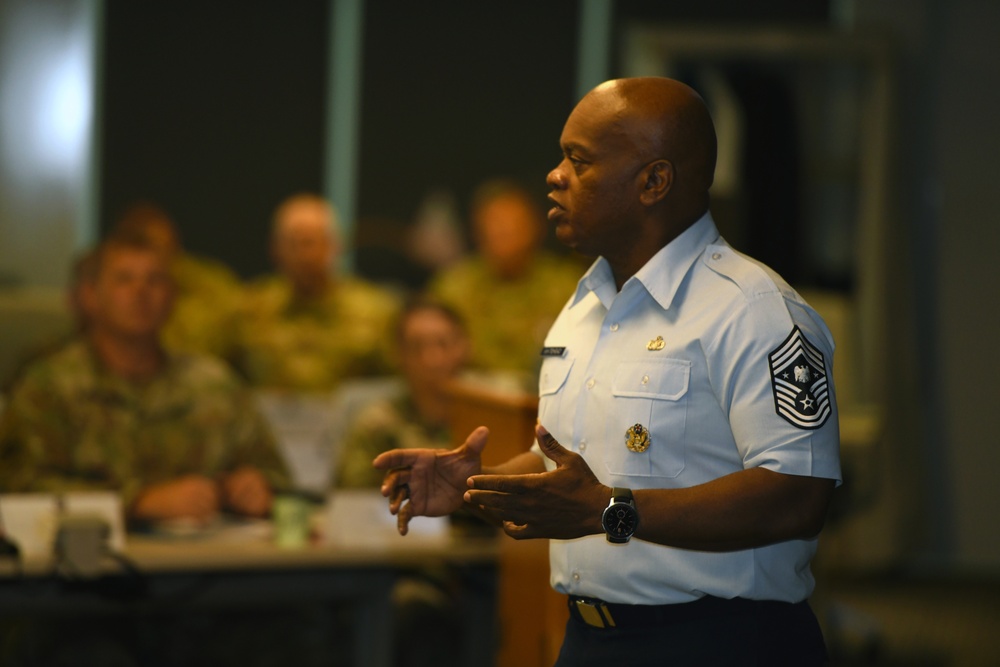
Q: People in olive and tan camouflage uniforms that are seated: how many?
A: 5